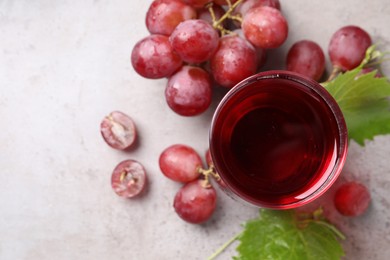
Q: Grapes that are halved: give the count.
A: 2